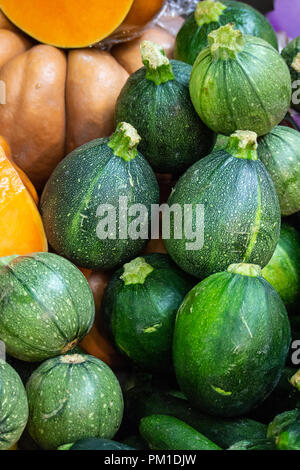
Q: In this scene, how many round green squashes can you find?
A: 13